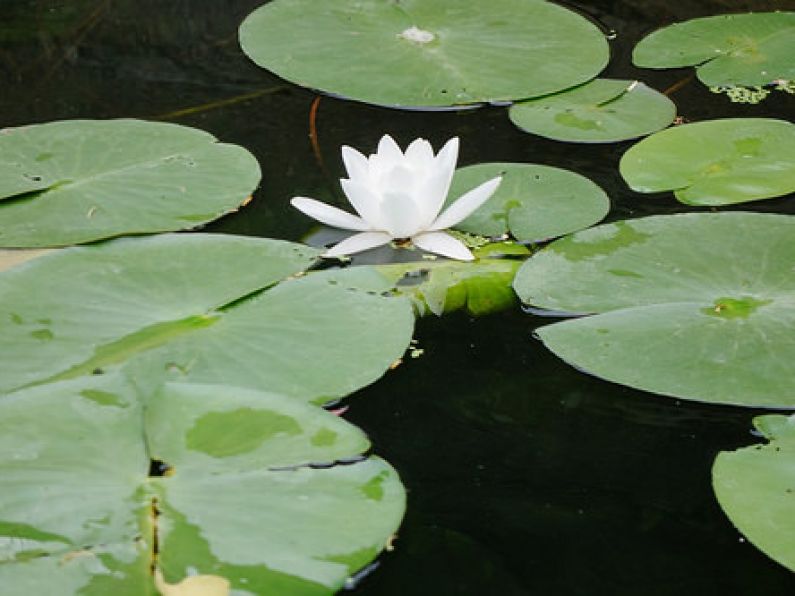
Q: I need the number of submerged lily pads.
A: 1